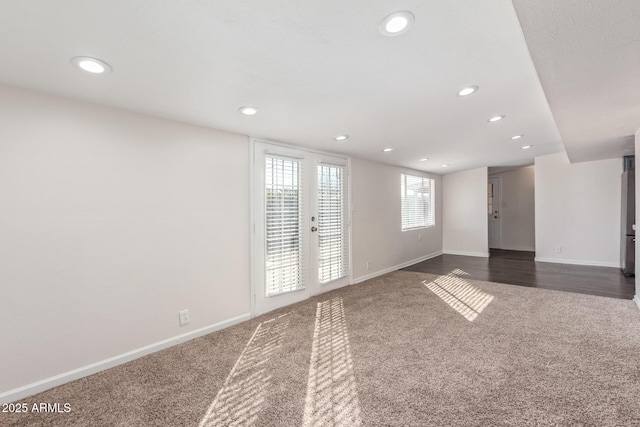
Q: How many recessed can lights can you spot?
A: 11